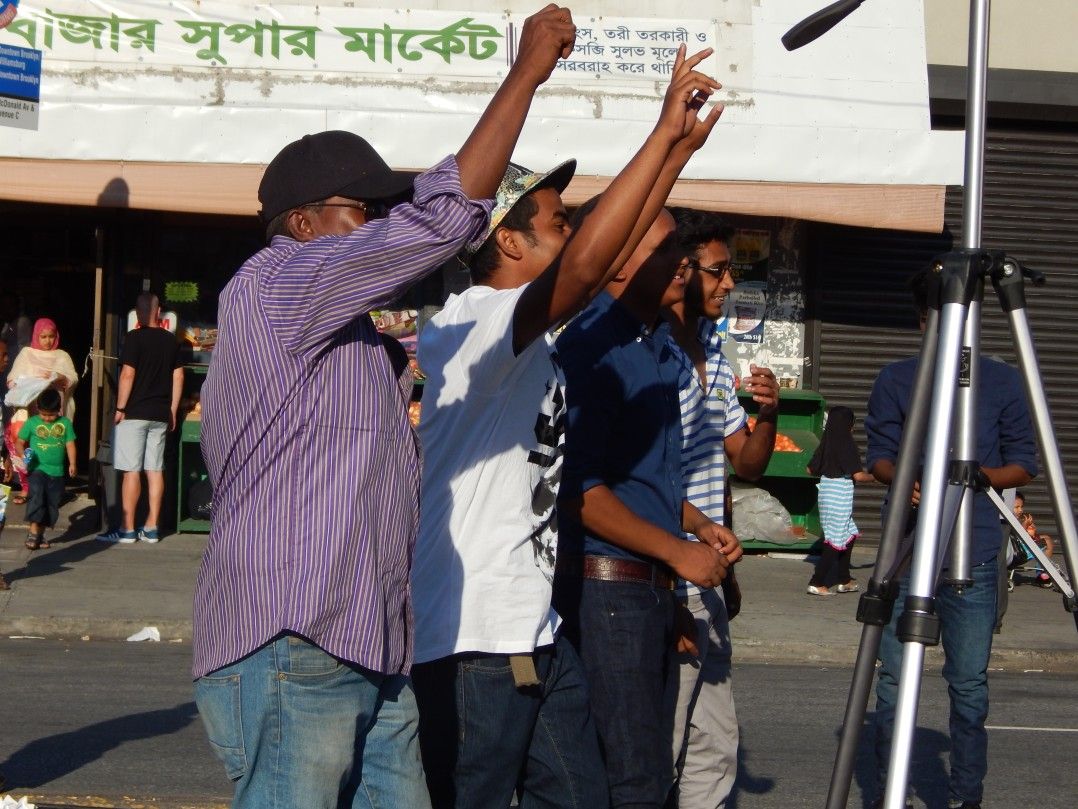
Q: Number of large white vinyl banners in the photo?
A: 1